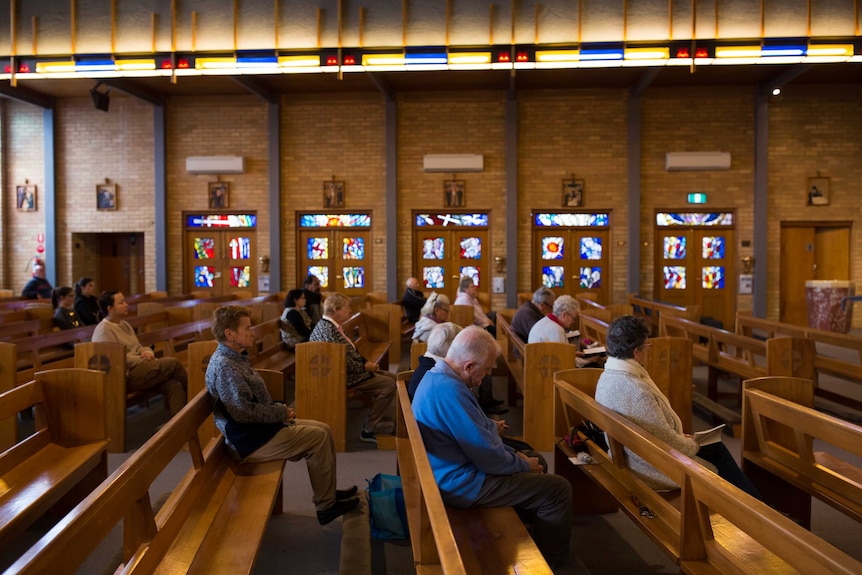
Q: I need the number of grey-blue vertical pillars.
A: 7